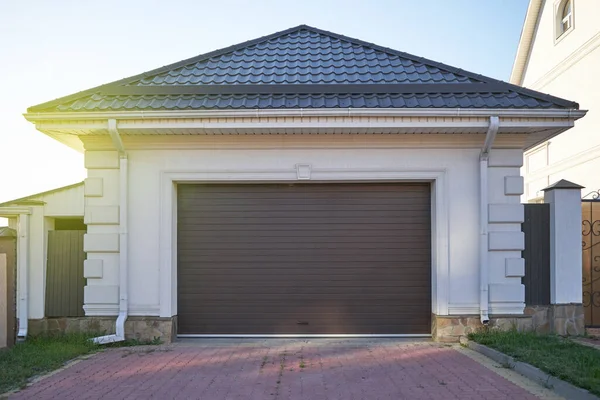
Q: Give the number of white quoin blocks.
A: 12